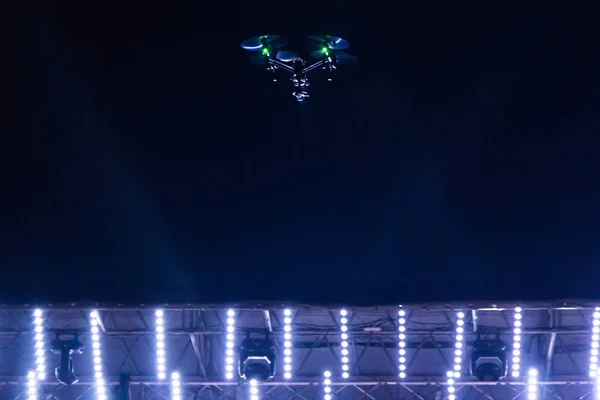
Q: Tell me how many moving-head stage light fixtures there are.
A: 3